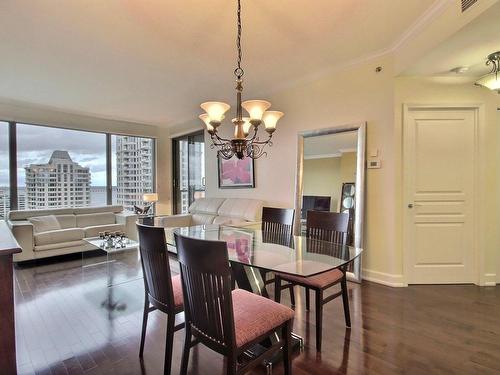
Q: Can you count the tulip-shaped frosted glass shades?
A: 5